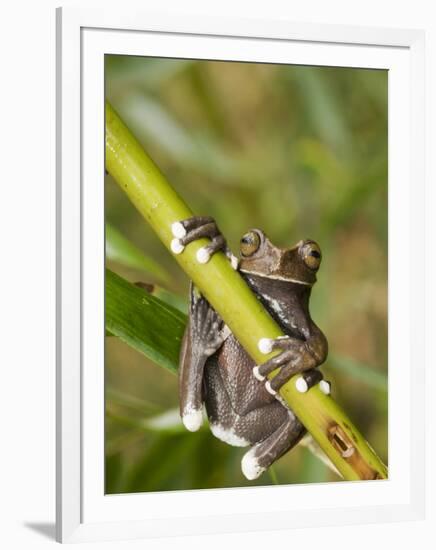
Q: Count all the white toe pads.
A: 9